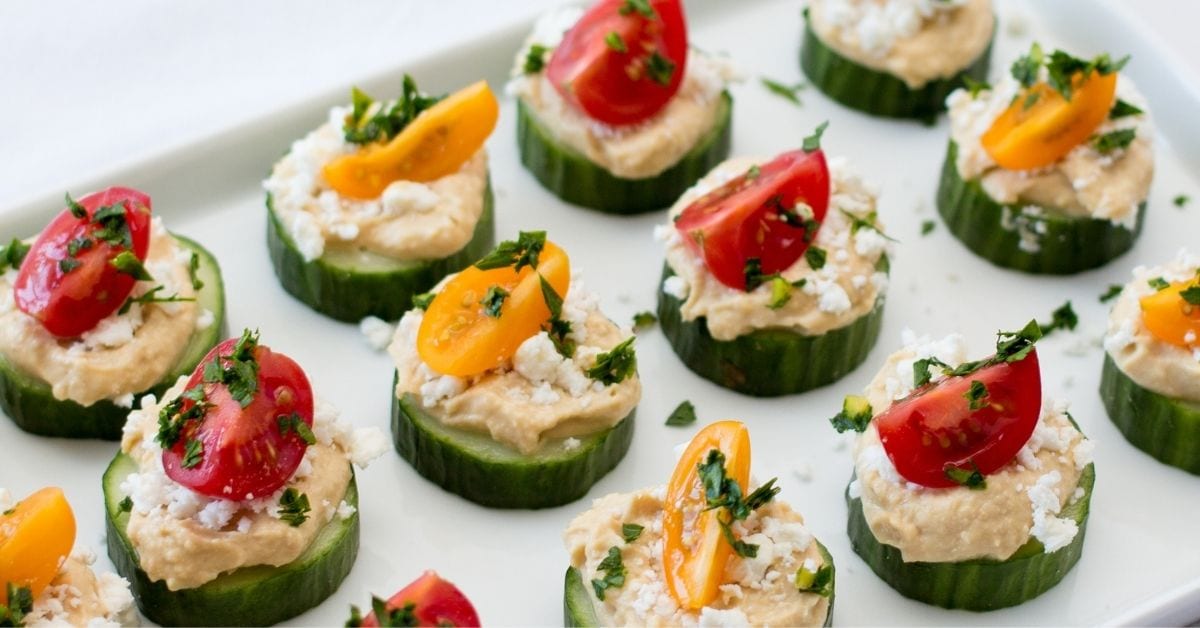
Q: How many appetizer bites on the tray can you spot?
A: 13